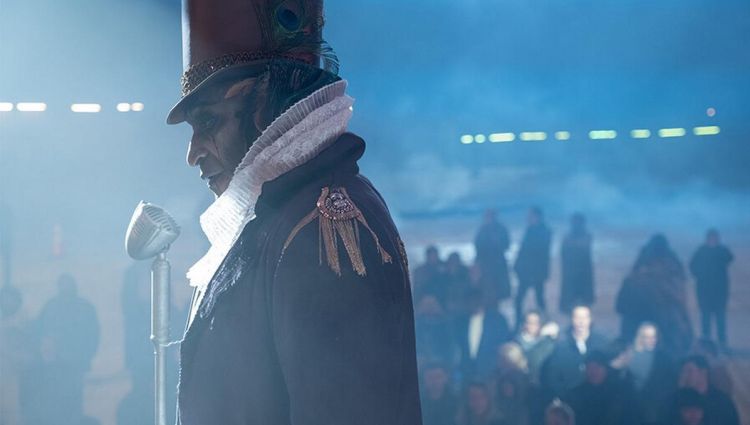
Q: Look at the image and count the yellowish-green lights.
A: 9